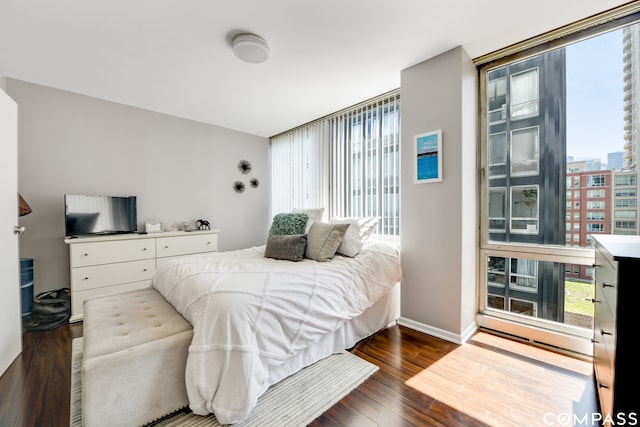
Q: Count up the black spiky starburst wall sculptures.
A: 3